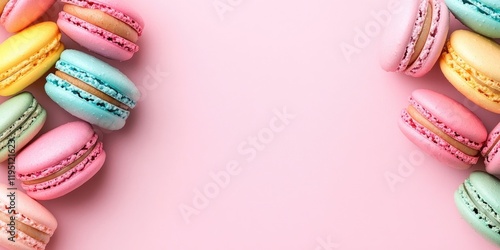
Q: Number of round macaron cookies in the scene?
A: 13